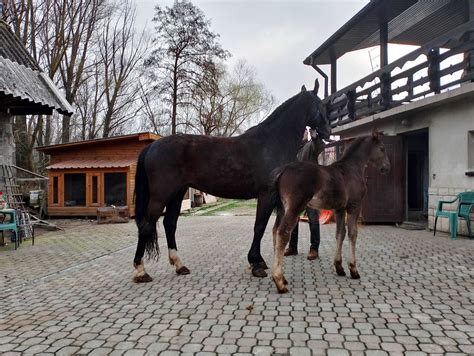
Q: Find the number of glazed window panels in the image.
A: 4